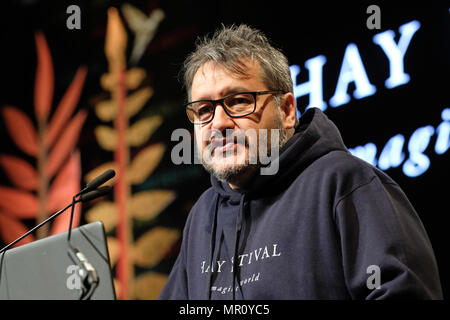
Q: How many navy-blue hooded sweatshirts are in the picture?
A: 1